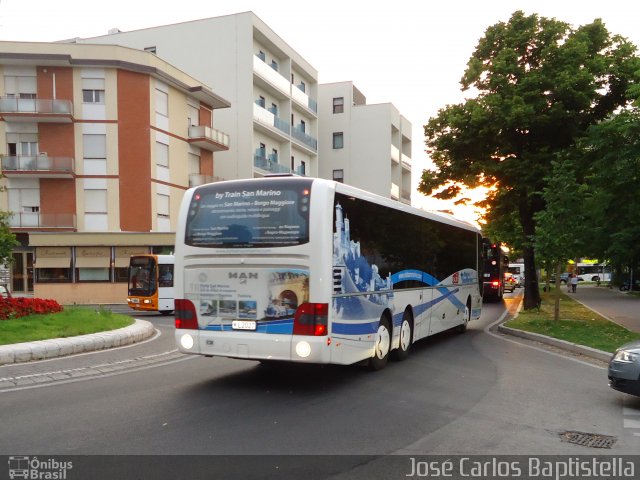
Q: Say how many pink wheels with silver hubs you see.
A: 0